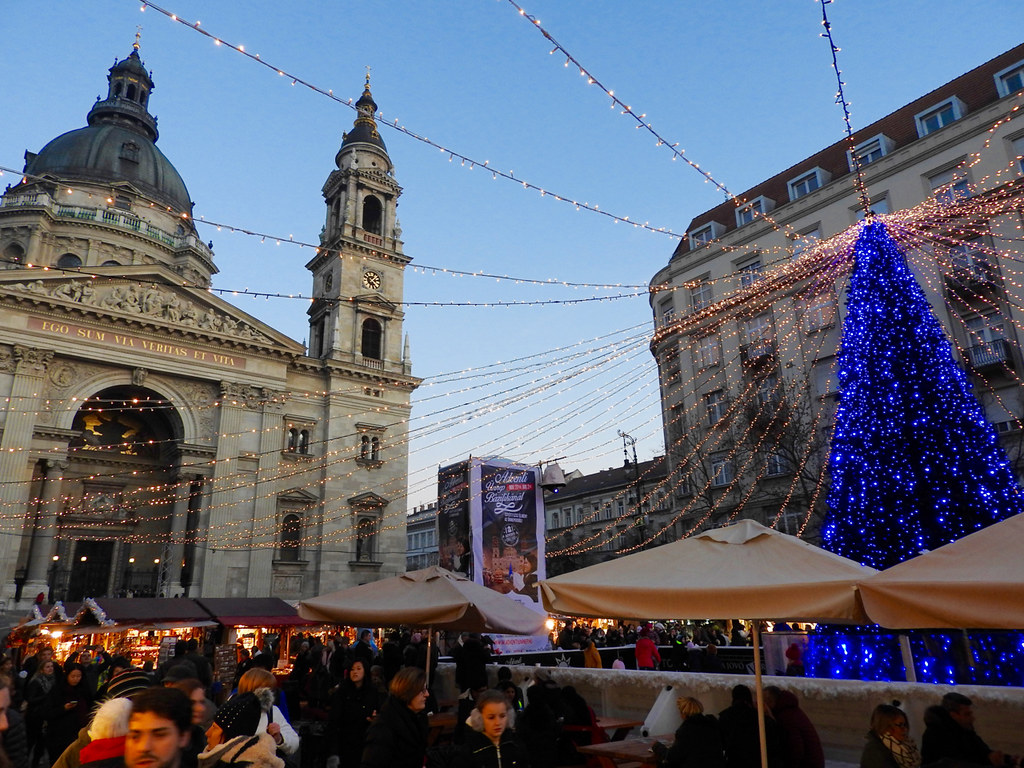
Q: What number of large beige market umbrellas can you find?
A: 3